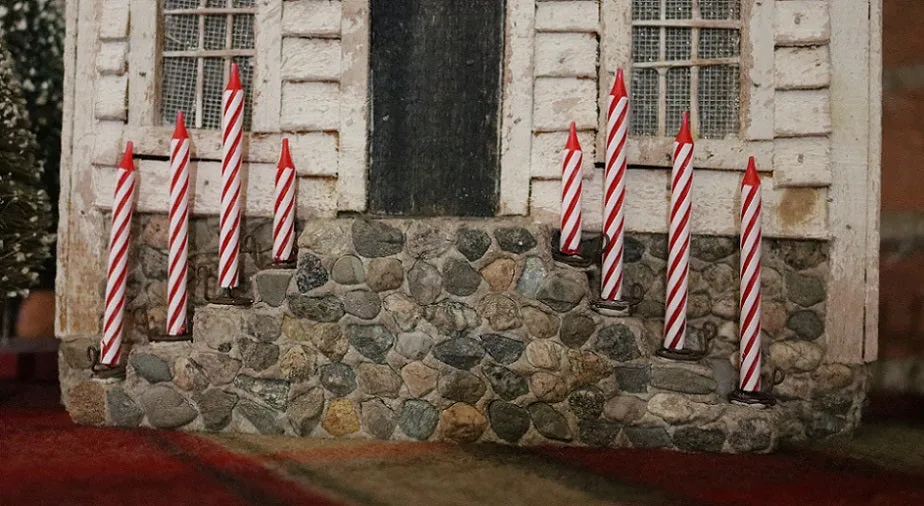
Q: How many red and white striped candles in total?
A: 8